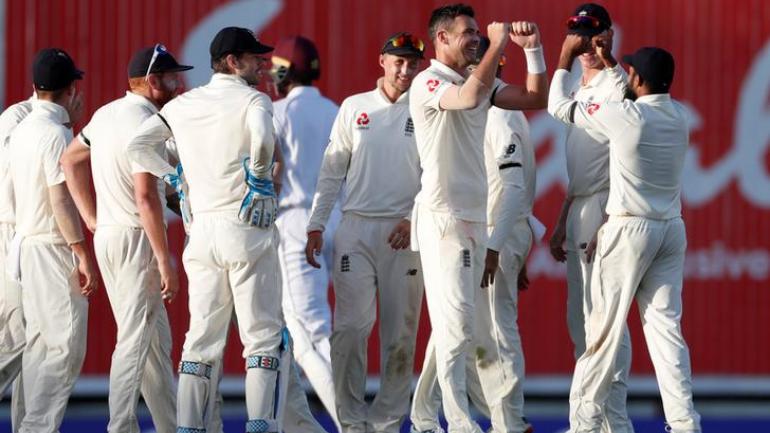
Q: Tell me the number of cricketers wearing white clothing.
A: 10